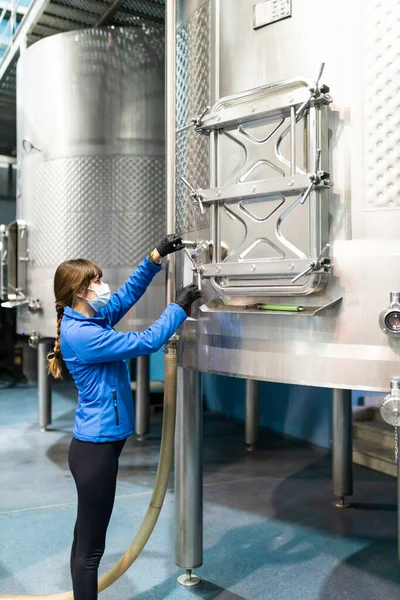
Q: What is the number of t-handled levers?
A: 6